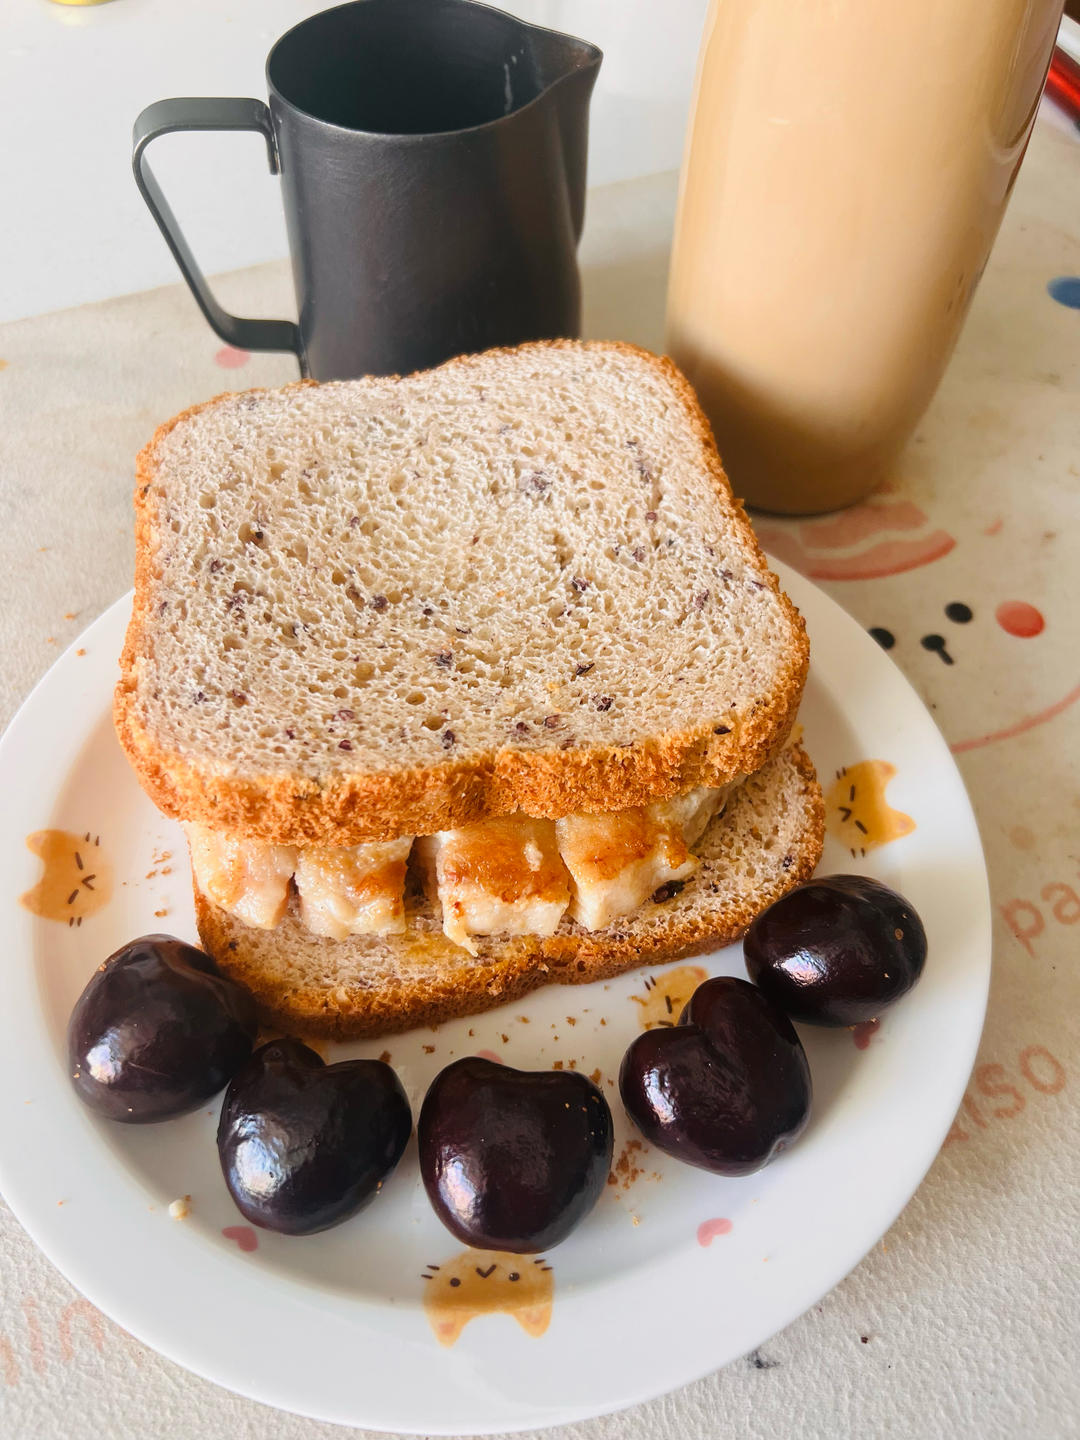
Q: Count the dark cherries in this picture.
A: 5